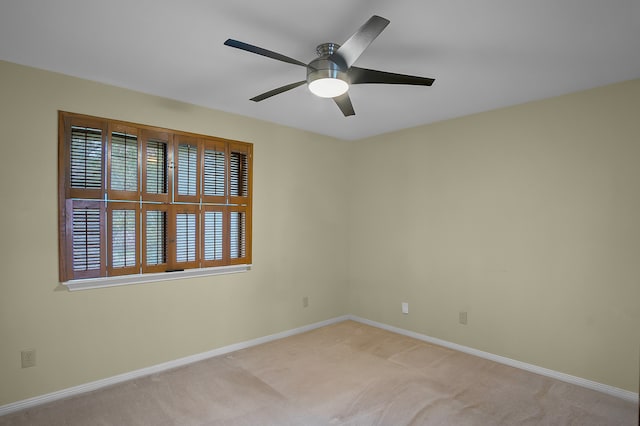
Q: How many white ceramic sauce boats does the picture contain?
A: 0